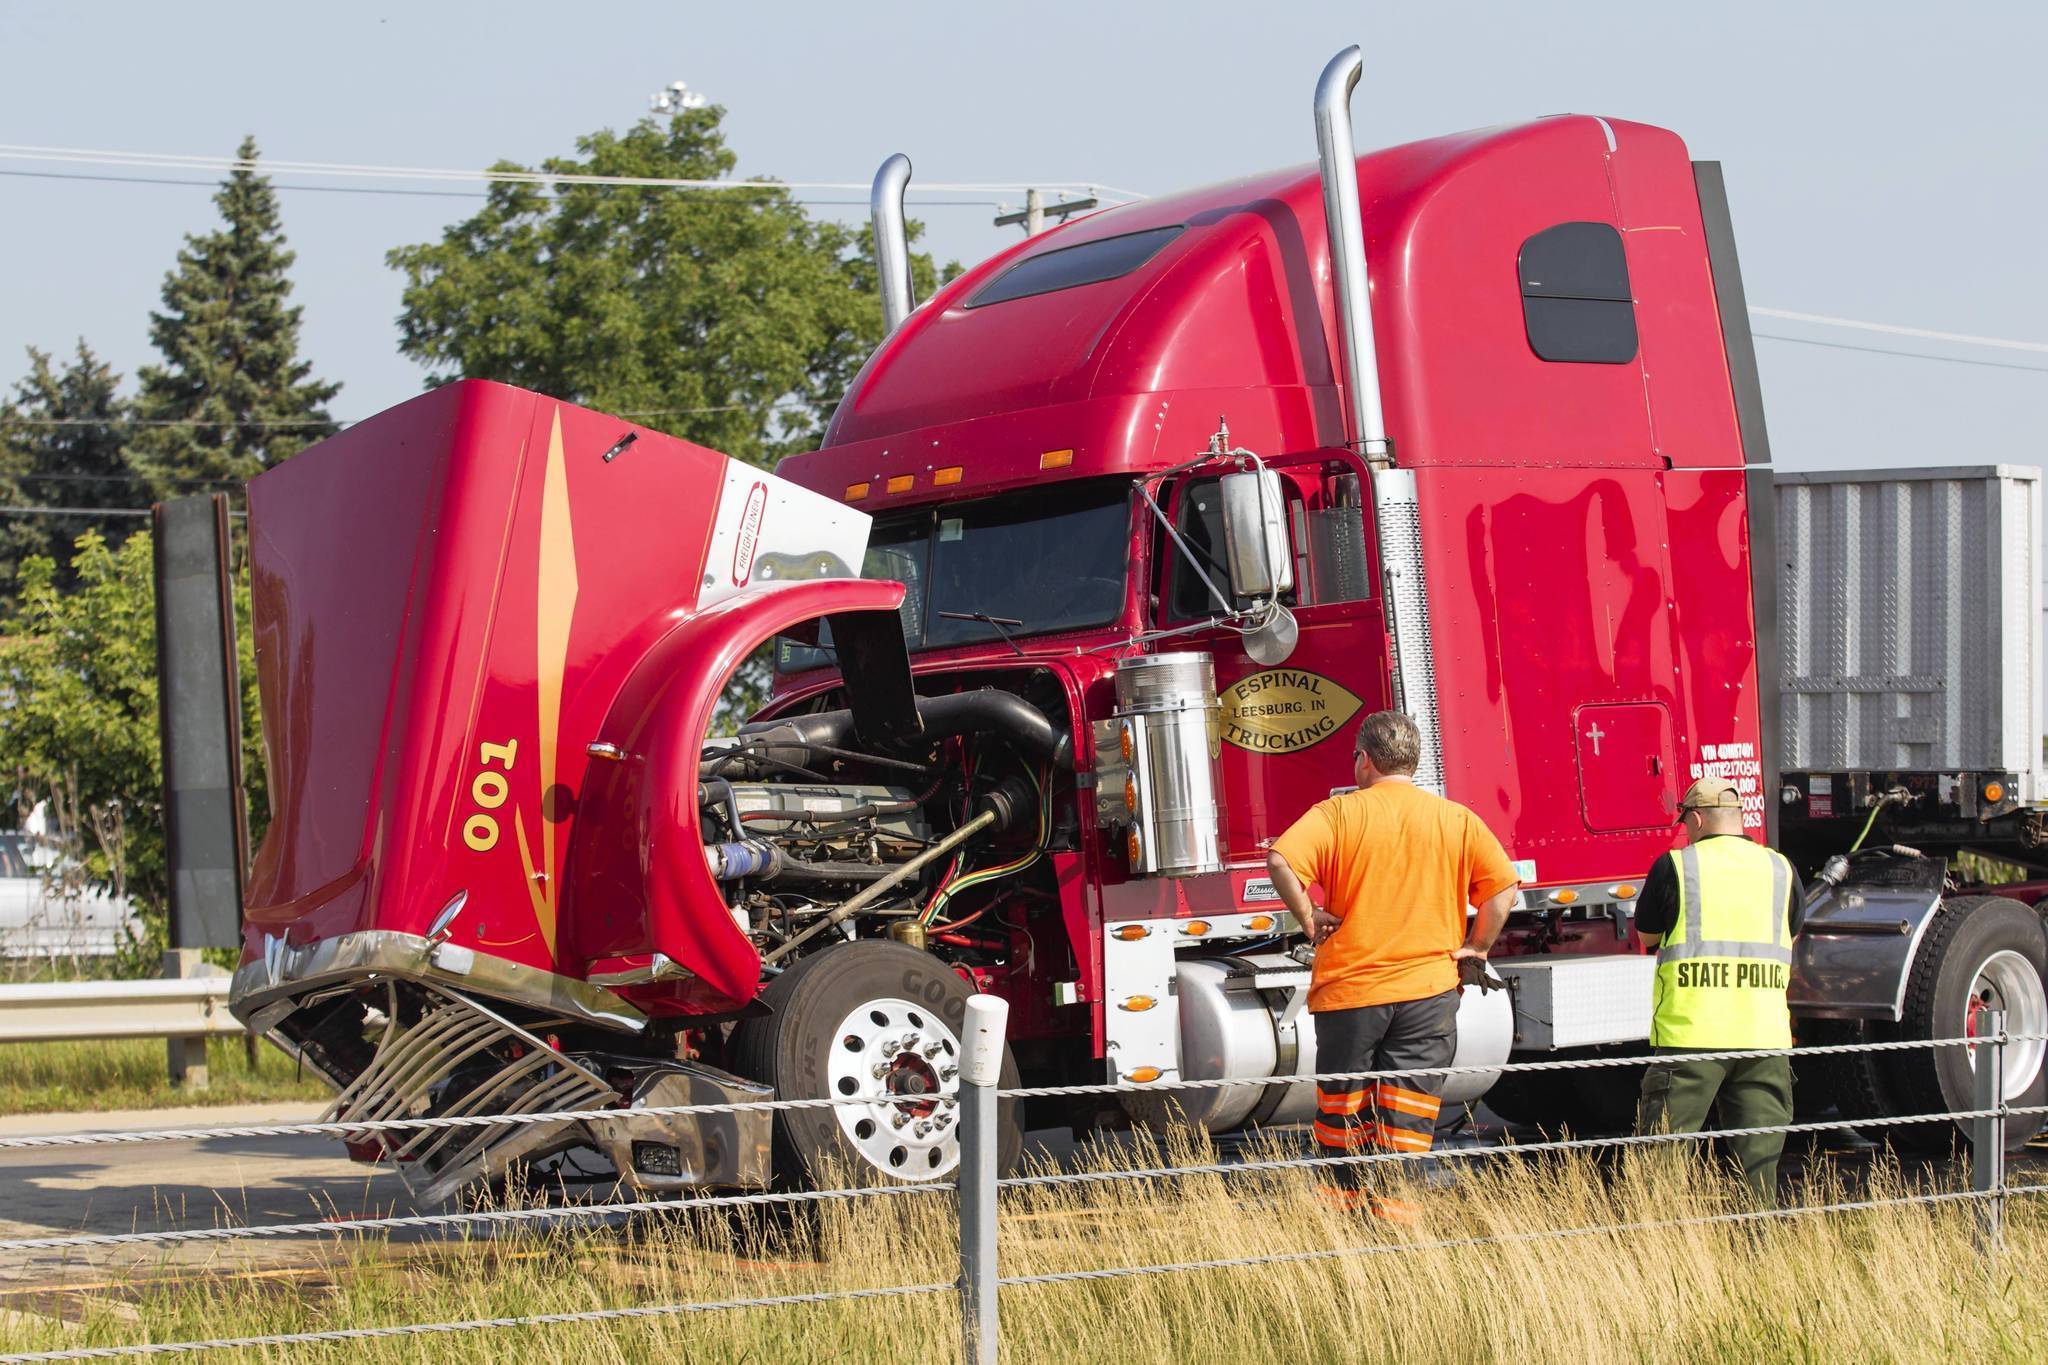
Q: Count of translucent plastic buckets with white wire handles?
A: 0